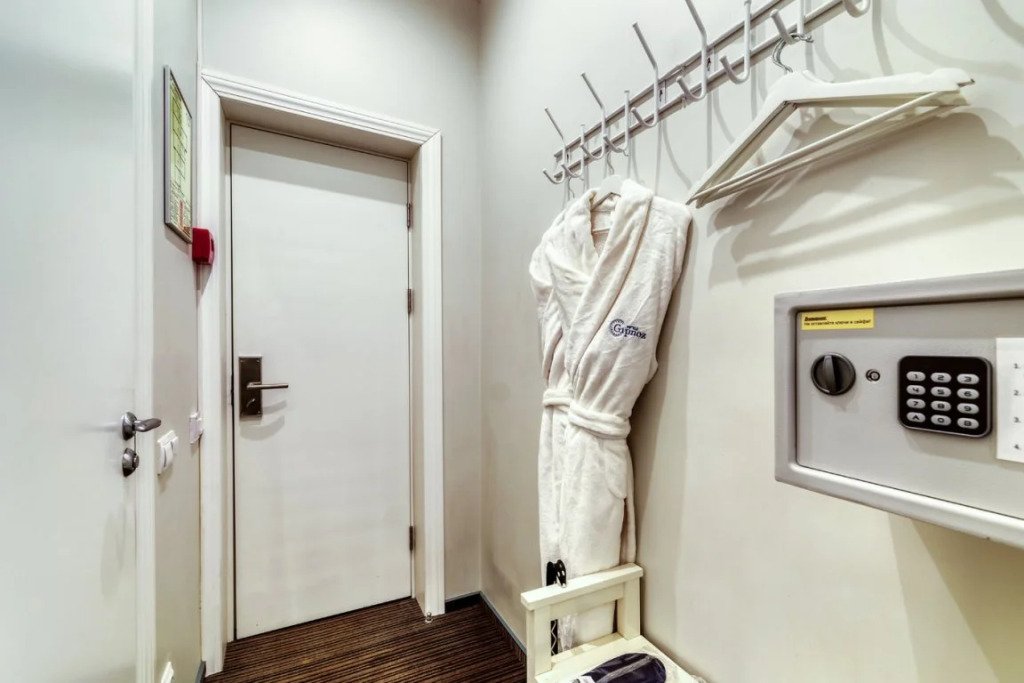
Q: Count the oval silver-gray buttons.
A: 12